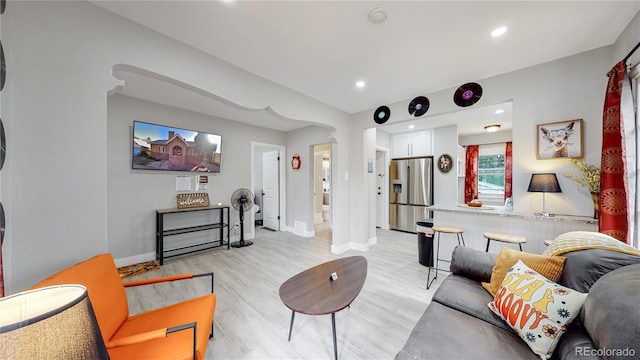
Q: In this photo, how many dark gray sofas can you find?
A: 1